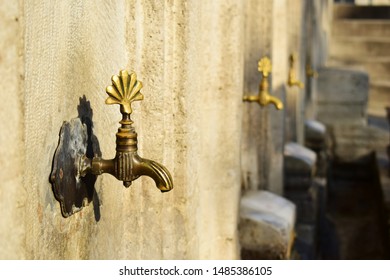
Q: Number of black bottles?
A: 0